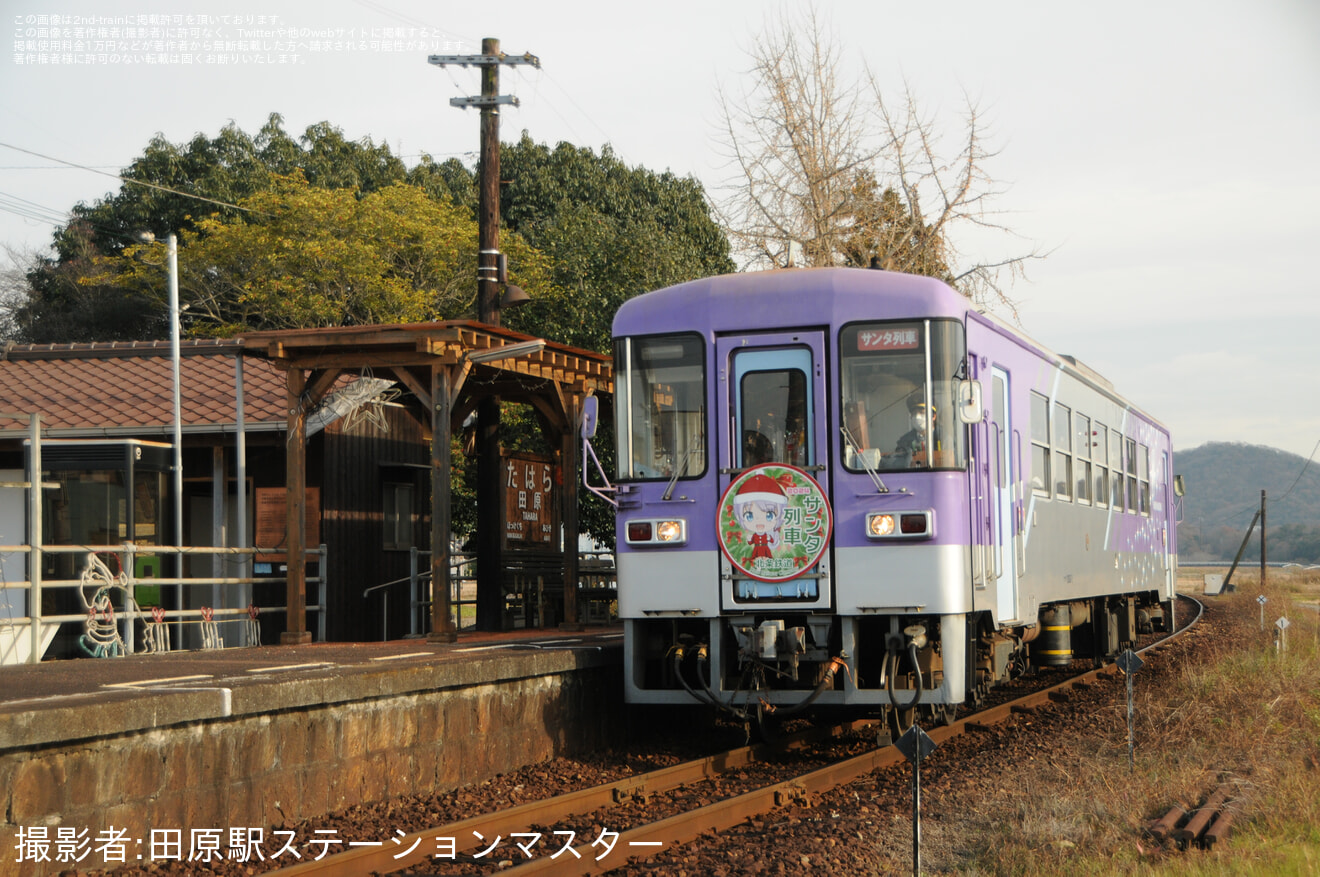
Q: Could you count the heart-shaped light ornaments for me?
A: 3